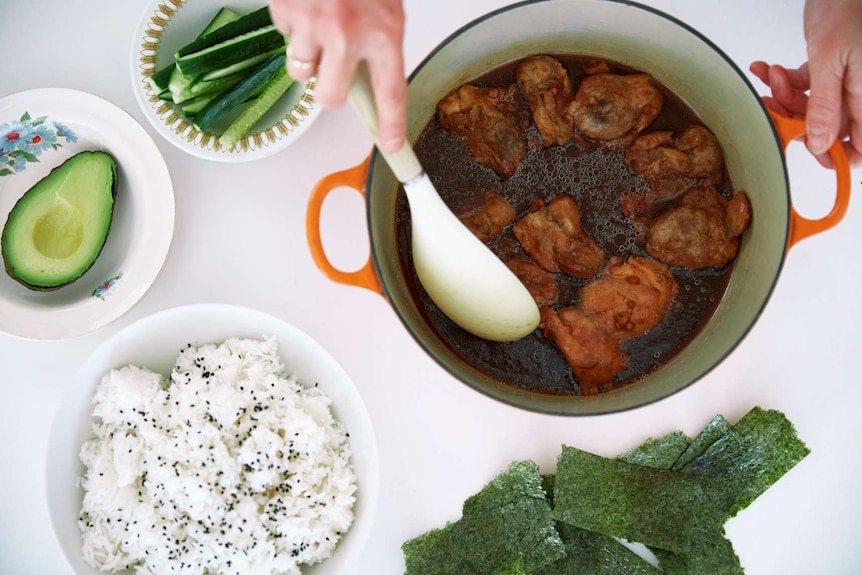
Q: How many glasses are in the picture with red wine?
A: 0